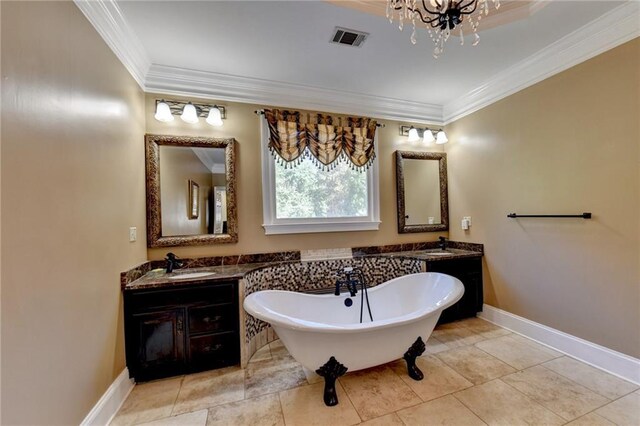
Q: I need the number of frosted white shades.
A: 6